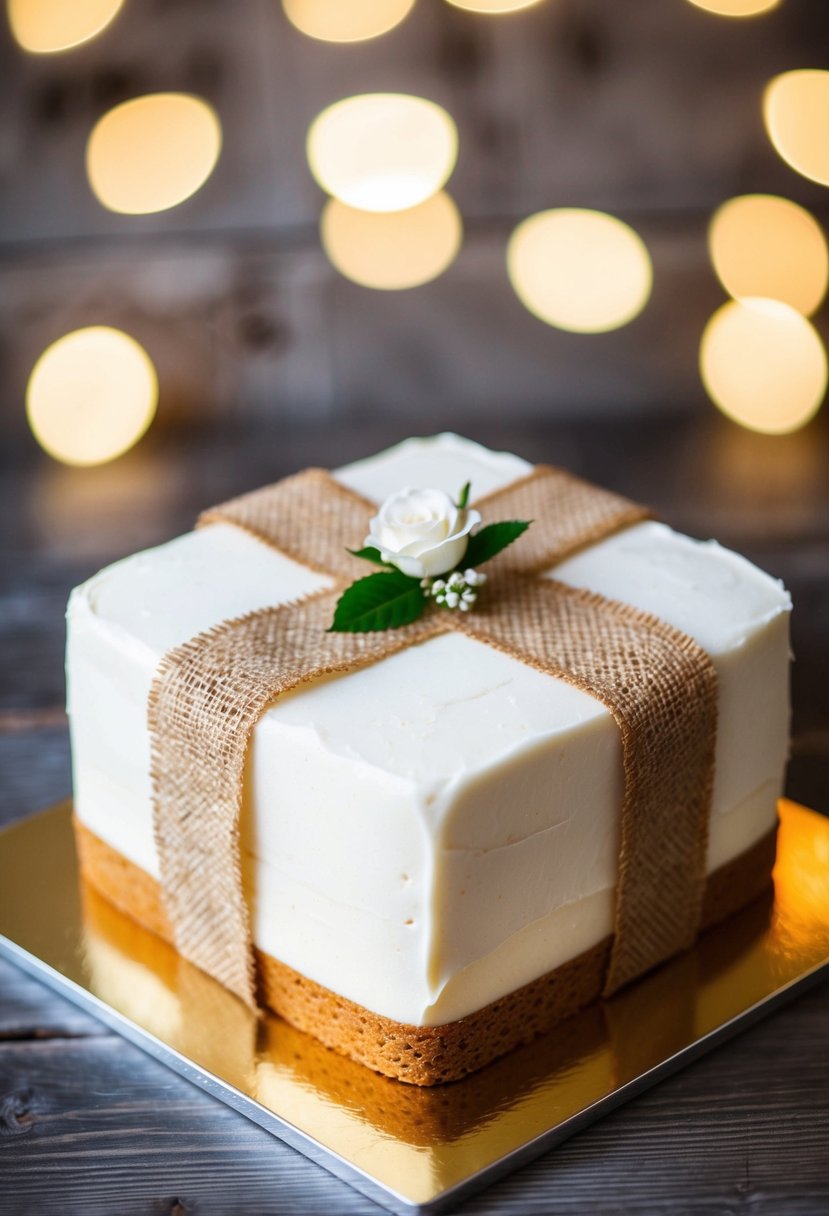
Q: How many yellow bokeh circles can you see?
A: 12